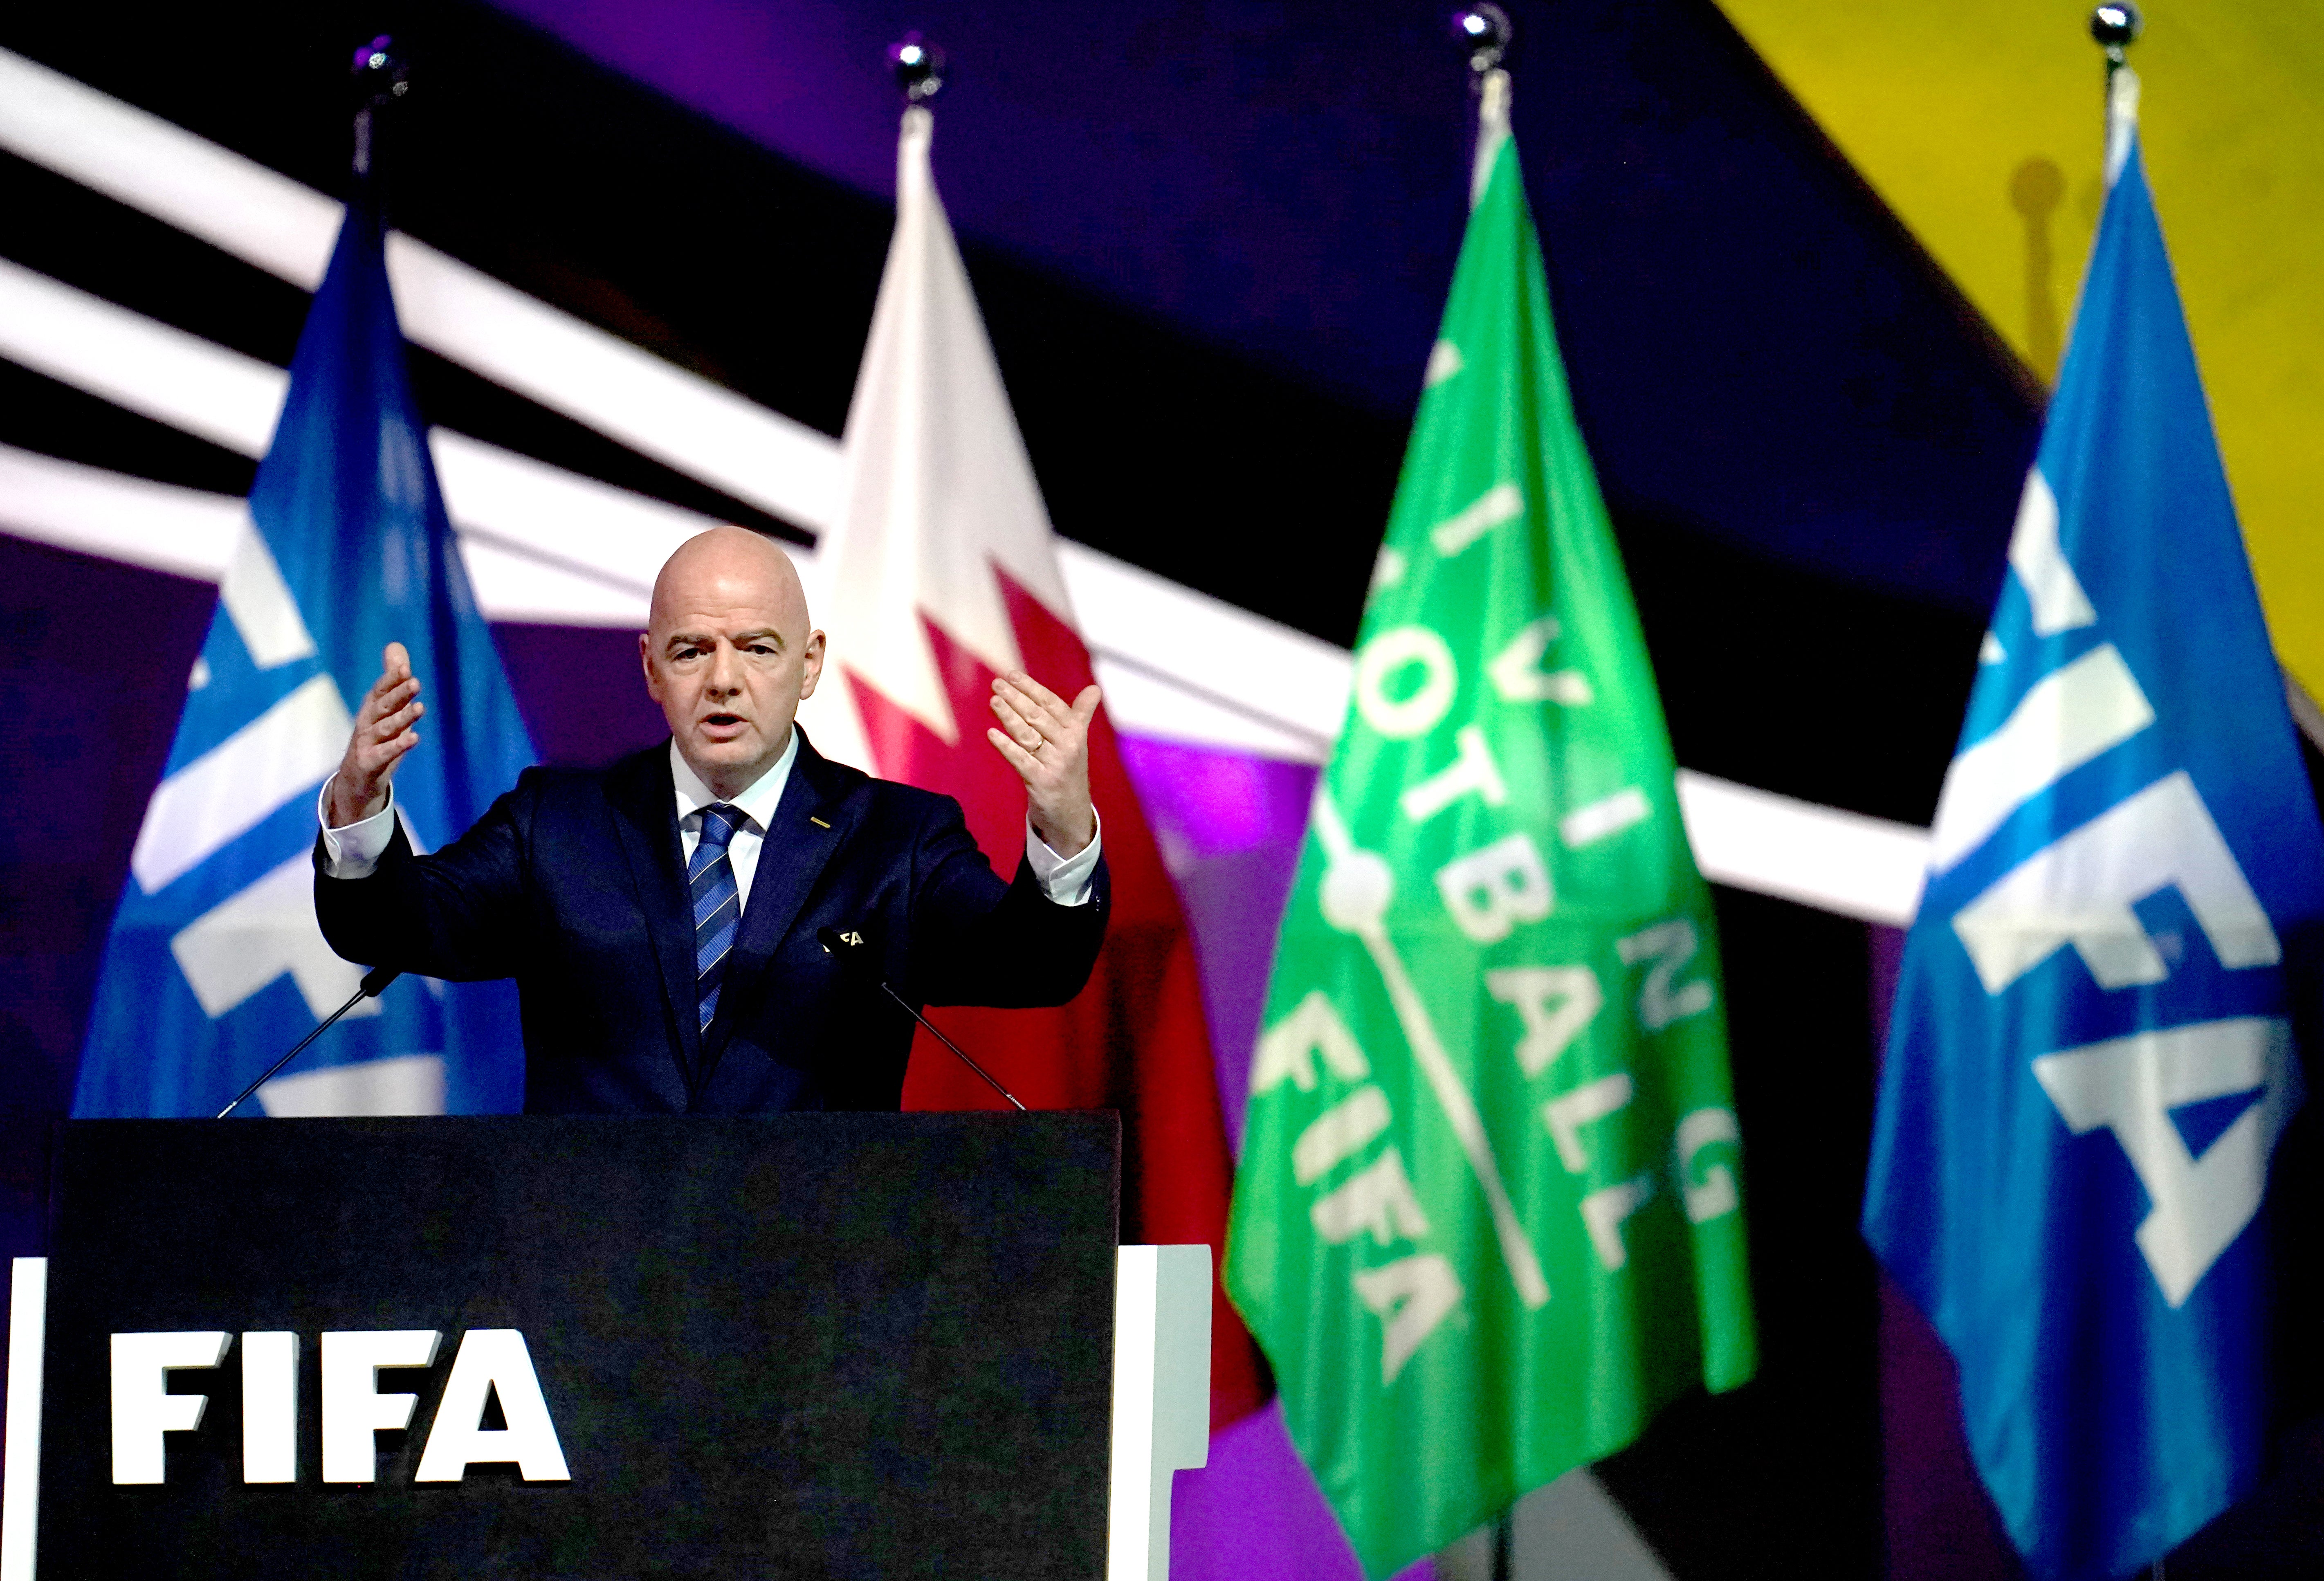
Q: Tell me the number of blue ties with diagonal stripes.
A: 1